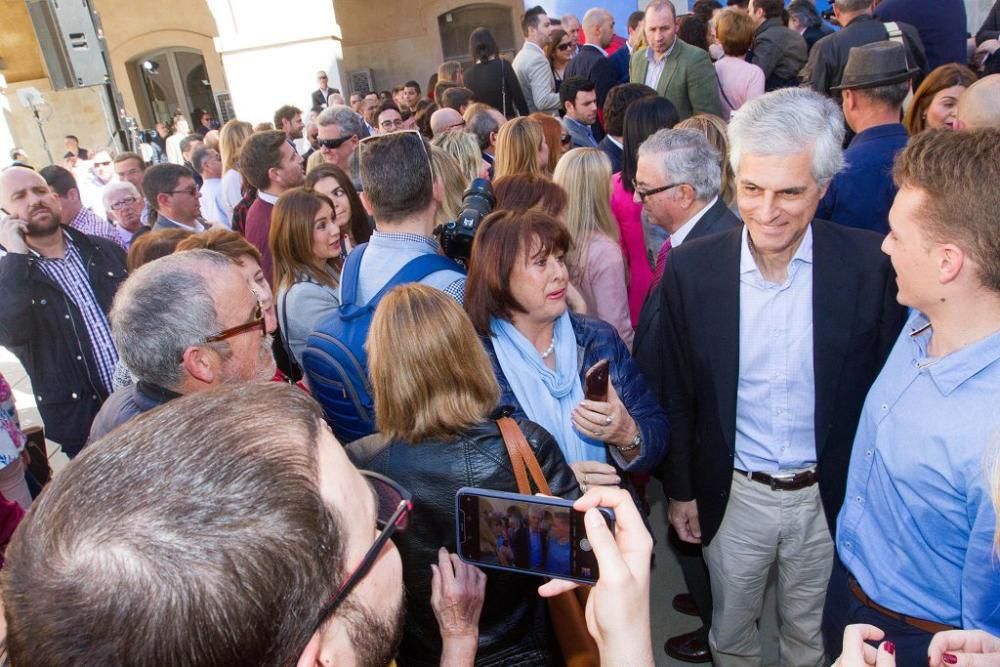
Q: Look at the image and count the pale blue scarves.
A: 1